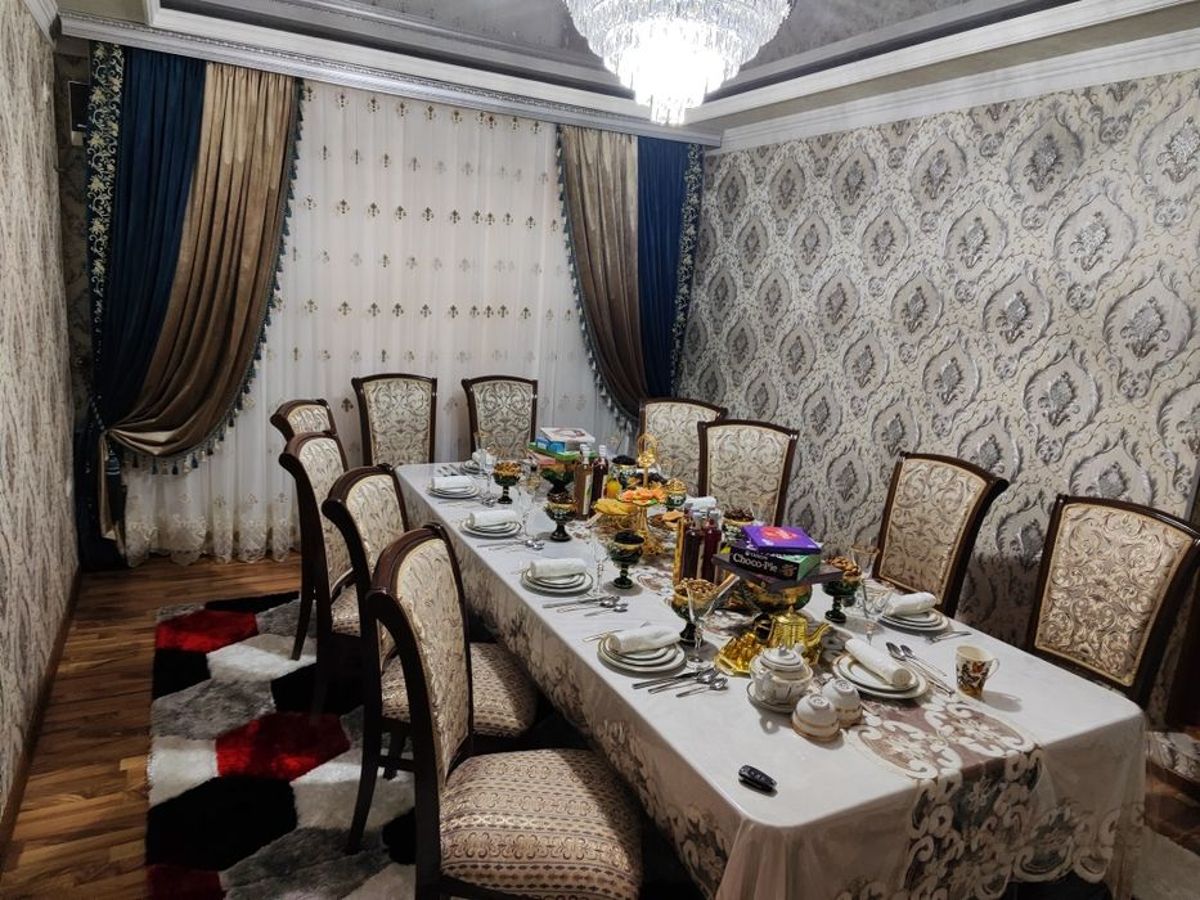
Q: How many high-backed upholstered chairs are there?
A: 10